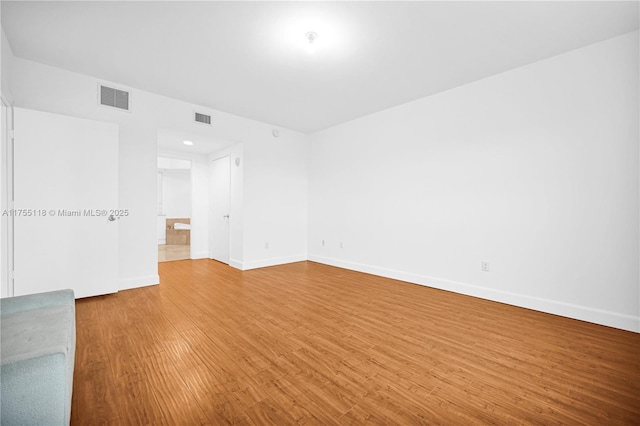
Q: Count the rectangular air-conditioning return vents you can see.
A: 2